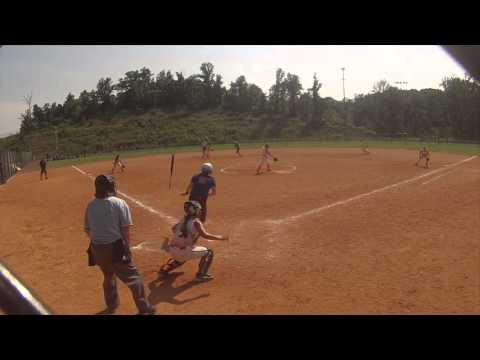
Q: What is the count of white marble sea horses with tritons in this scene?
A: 0